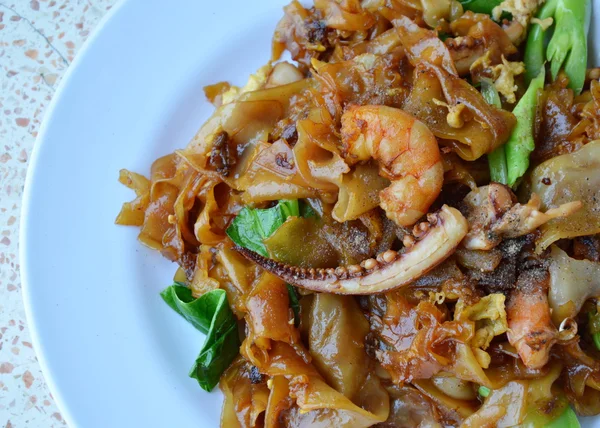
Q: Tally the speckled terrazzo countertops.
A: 1